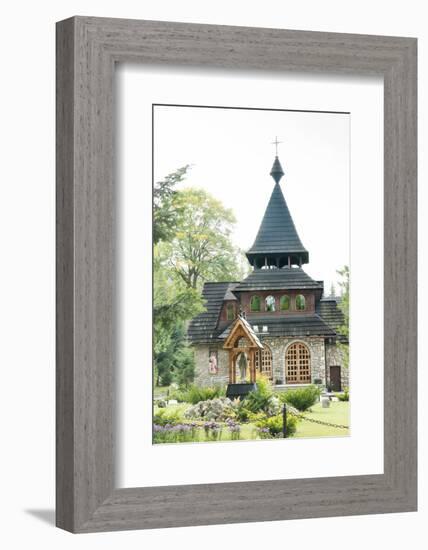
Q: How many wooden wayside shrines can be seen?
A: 1